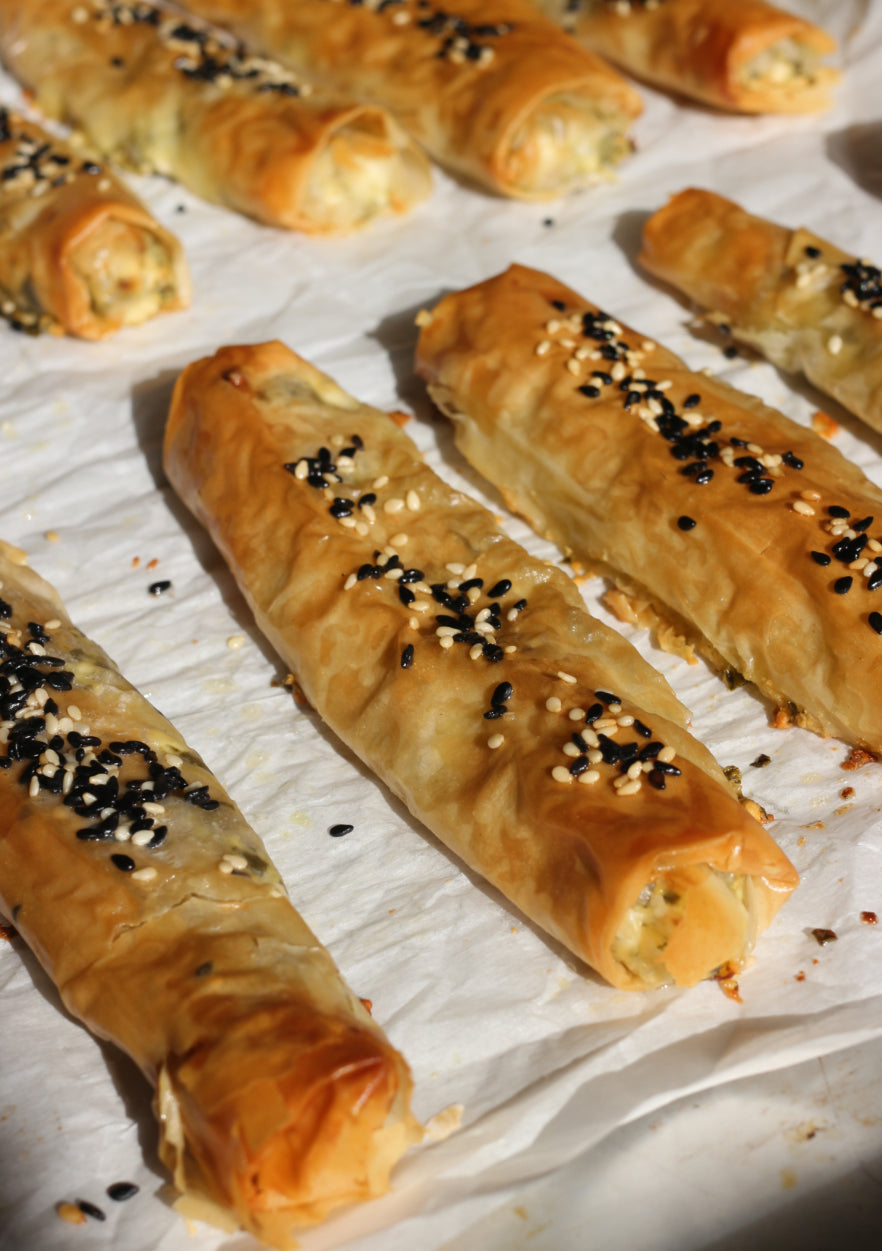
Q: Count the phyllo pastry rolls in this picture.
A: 8